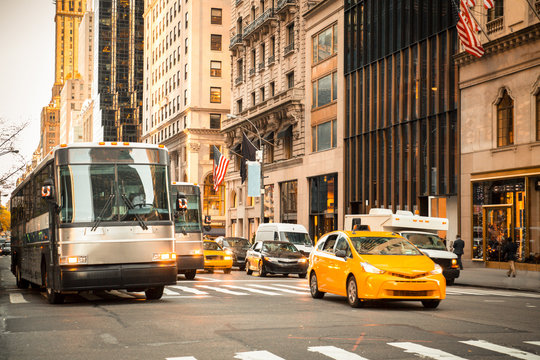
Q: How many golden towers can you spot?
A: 1